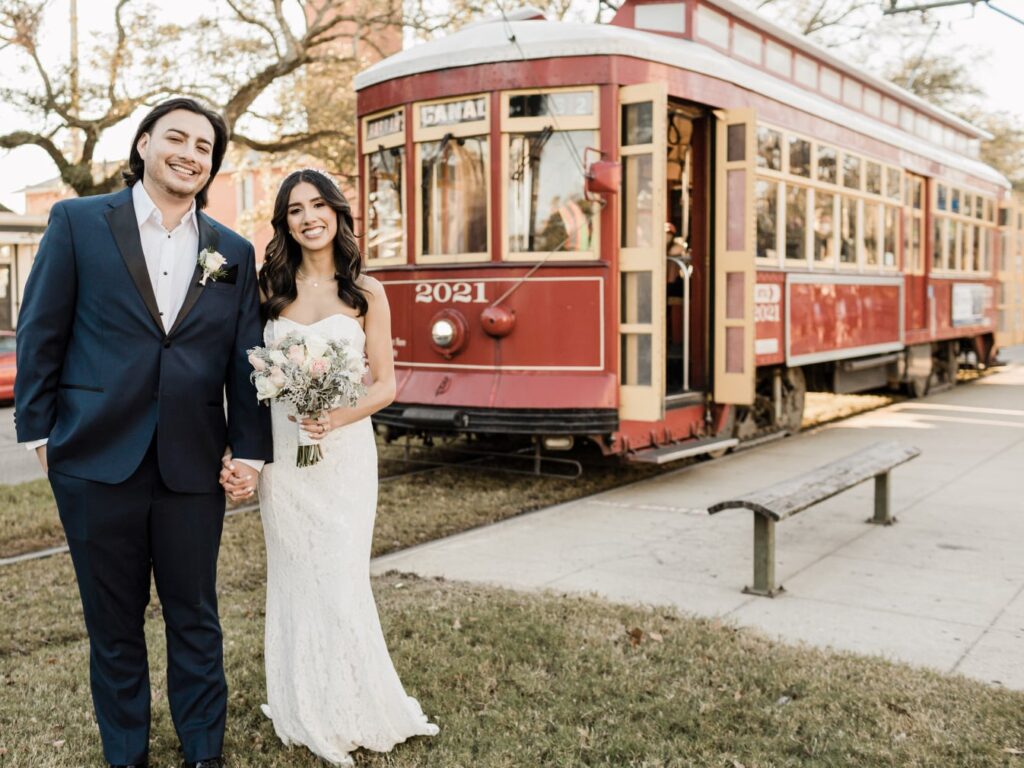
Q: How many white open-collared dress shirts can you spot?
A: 1